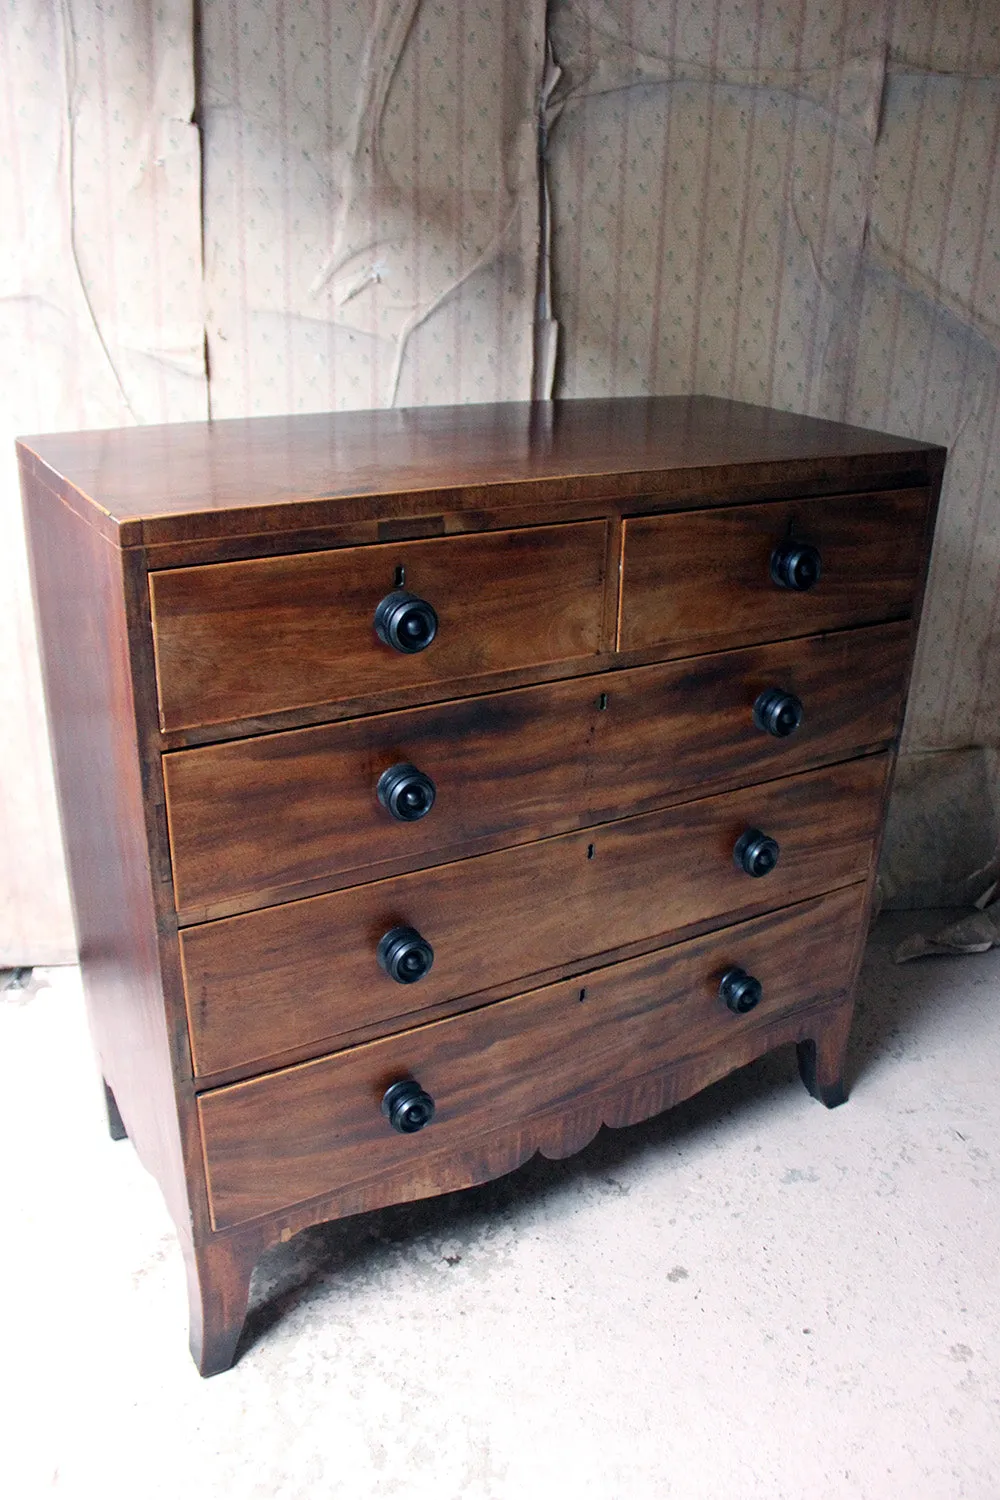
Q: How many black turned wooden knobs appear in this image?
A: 8